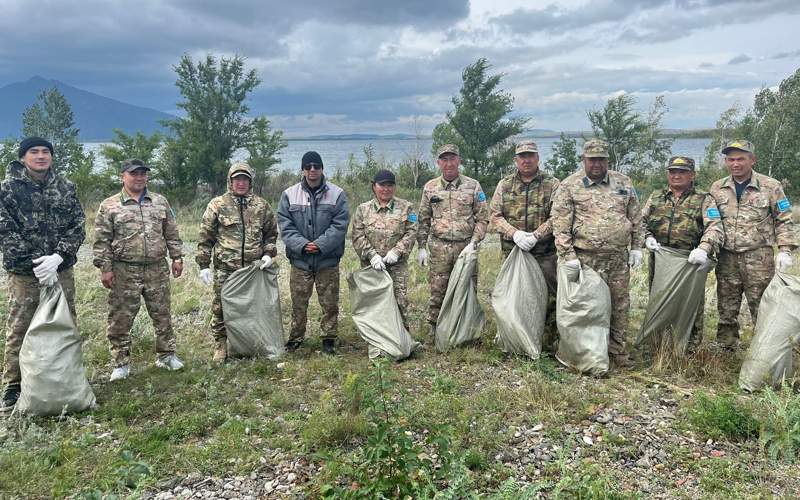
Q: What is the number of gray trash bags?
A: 8